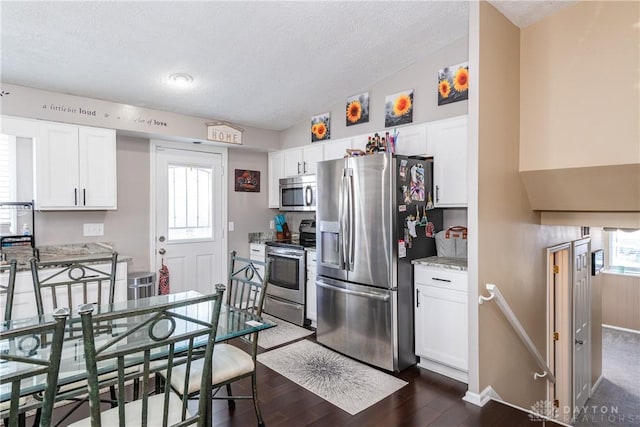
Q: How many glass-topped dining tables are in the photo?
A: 1